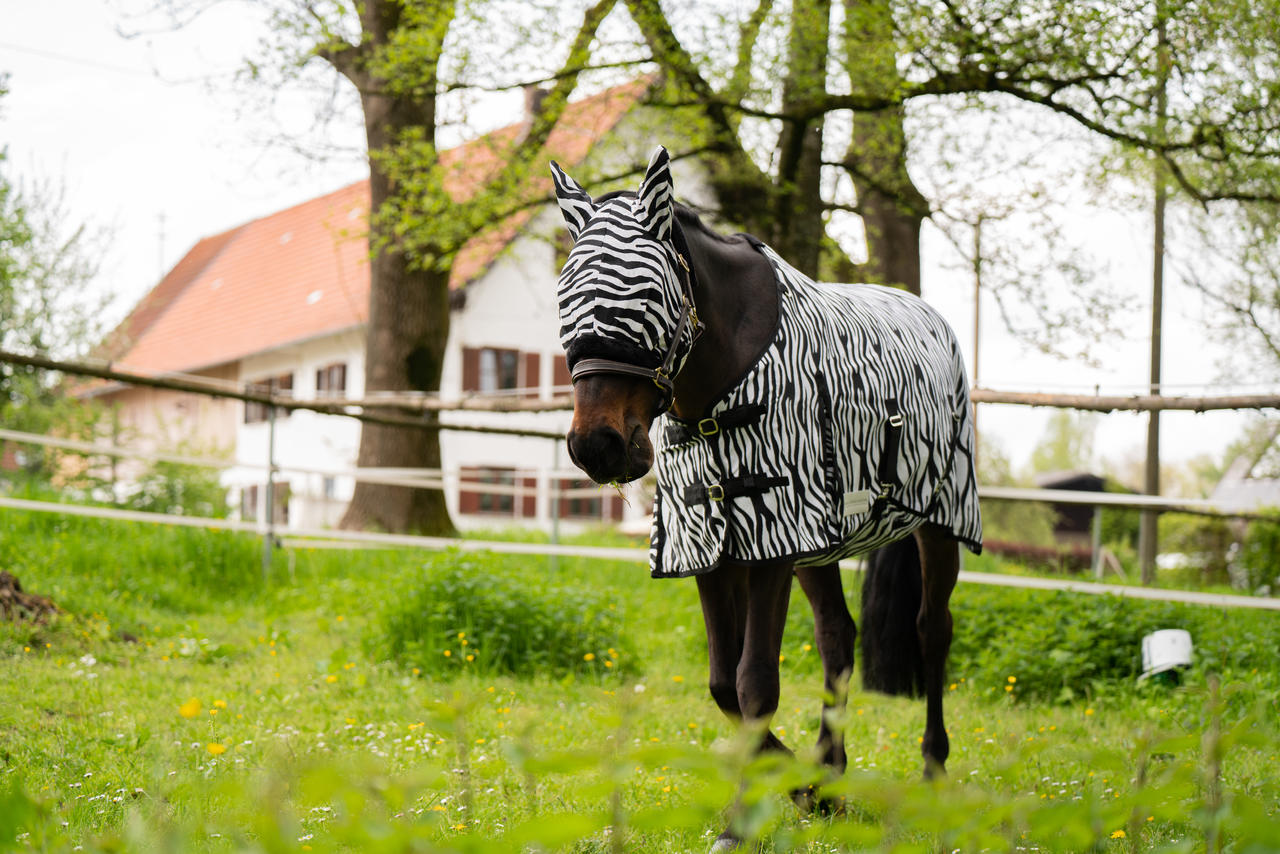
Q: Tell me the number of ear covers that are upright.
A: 2